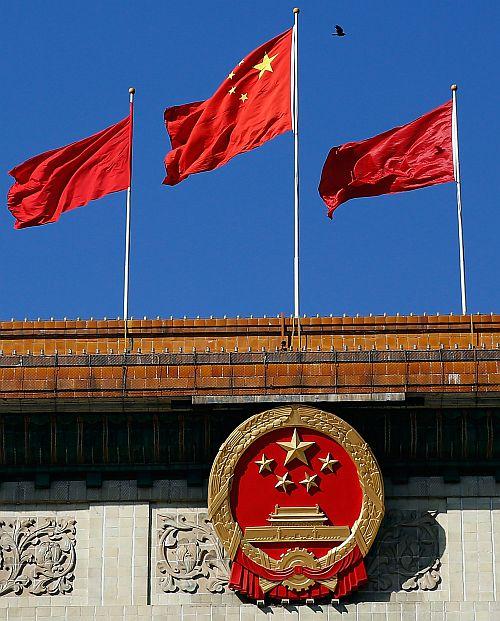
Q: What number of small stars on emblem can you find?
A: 4